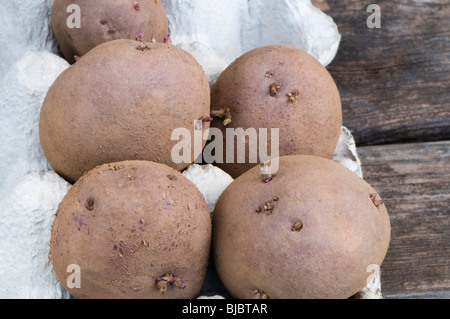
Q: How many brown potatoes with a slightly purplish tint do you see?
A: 5